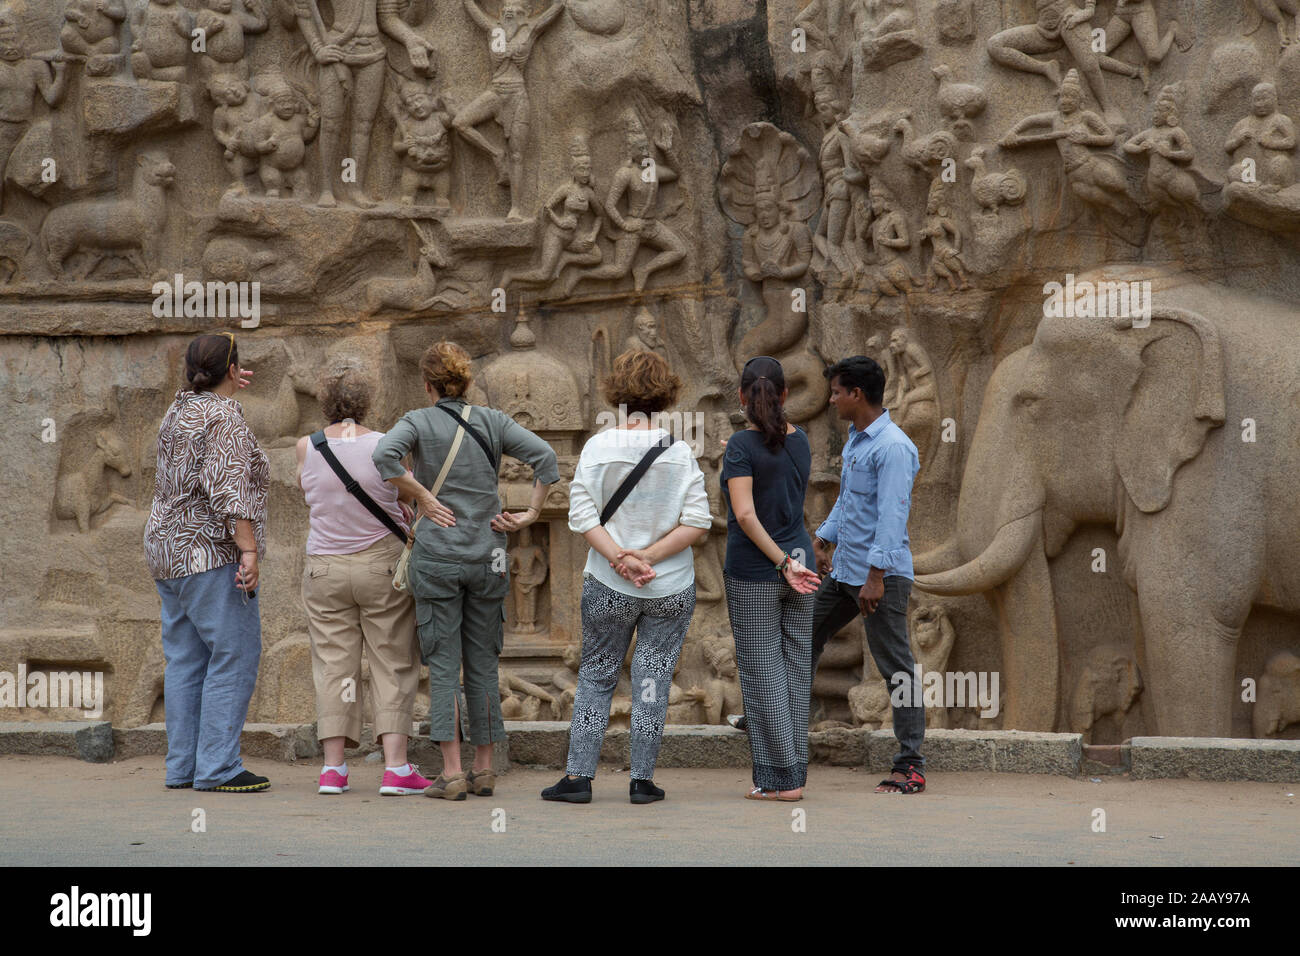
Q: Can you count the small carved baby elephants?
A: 2